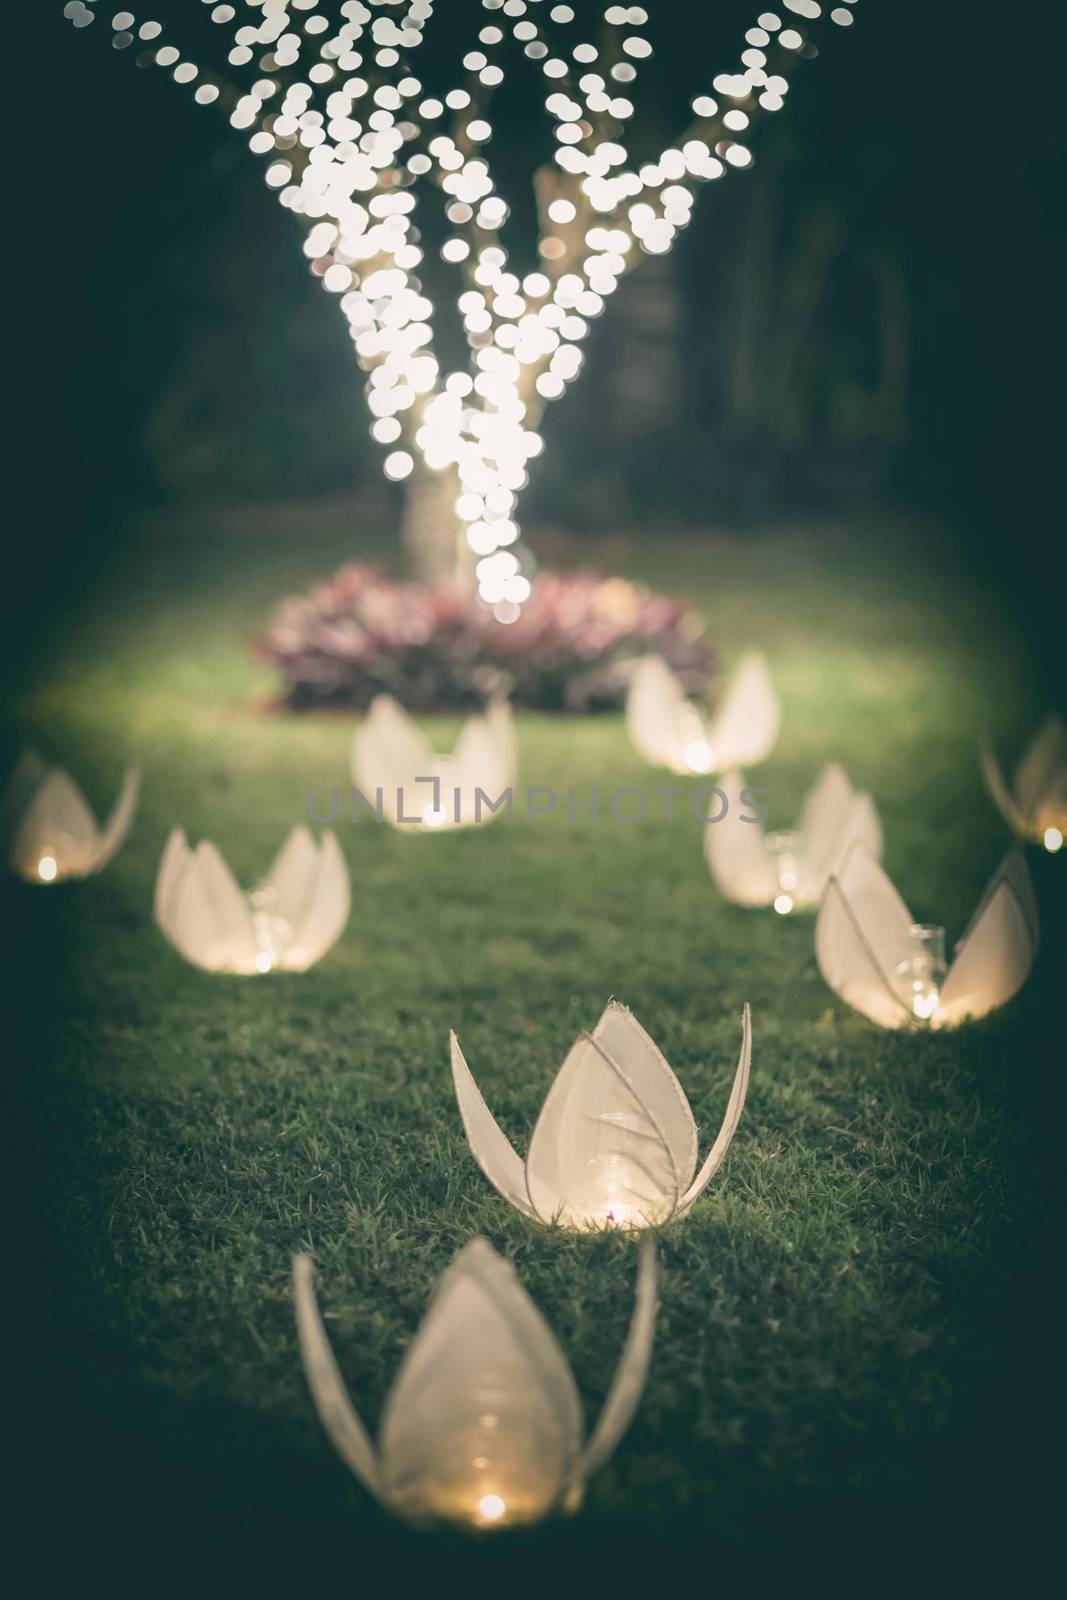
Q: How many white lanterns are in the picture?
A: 9